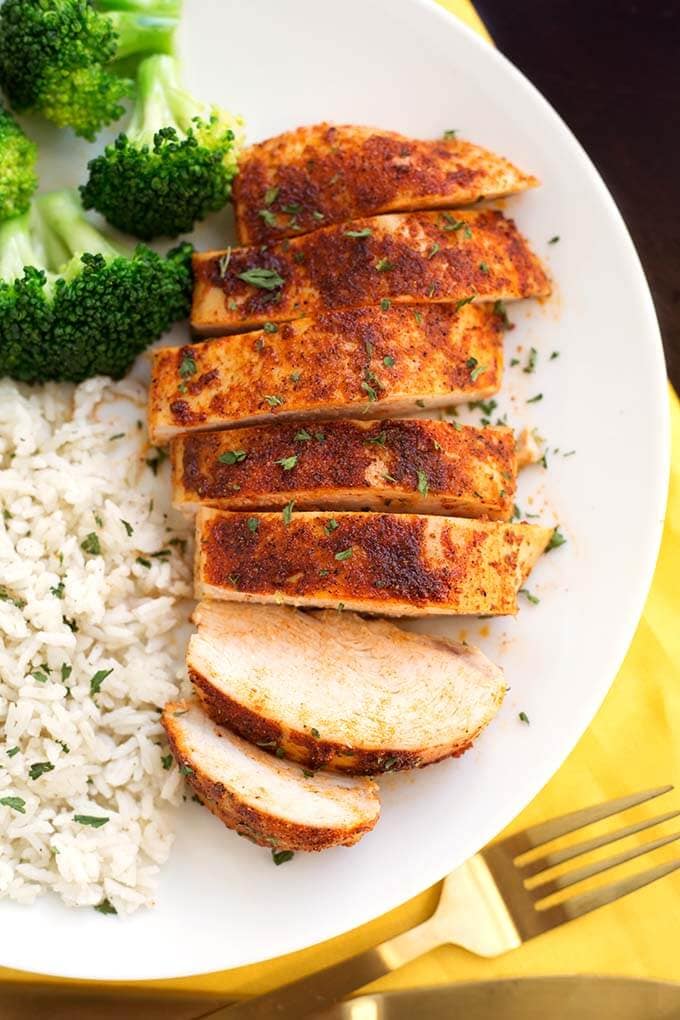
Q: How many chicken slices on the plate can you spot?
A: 7